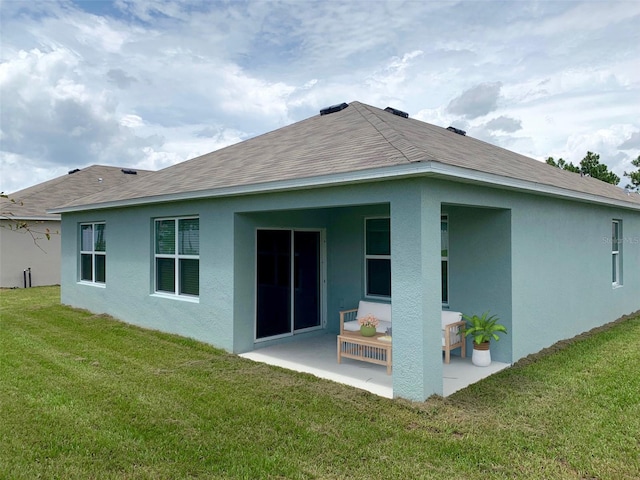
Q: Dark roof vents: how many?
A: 5